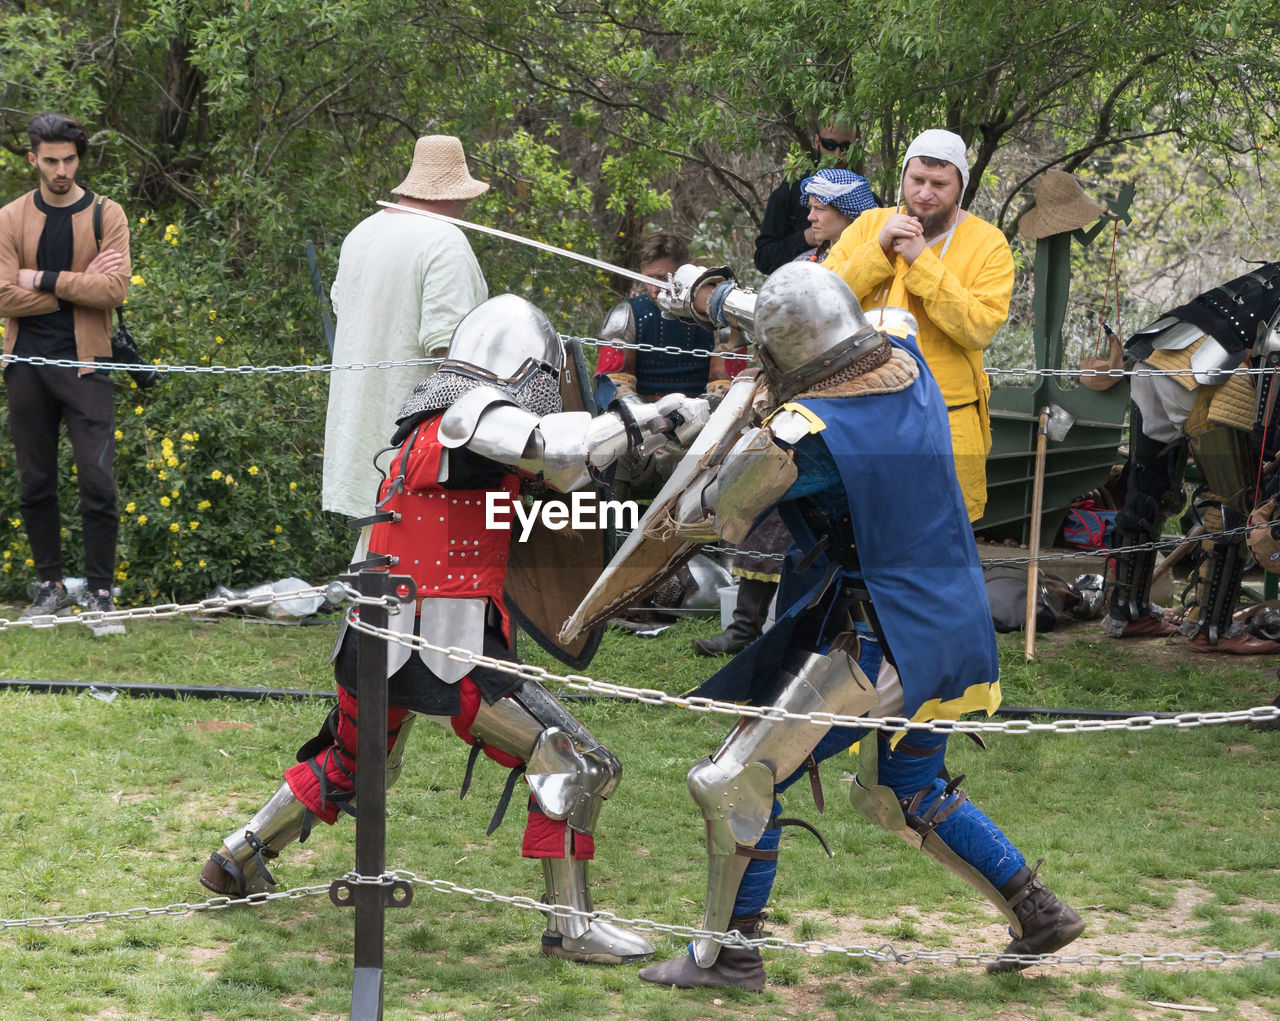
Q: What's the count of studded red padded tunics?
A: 1